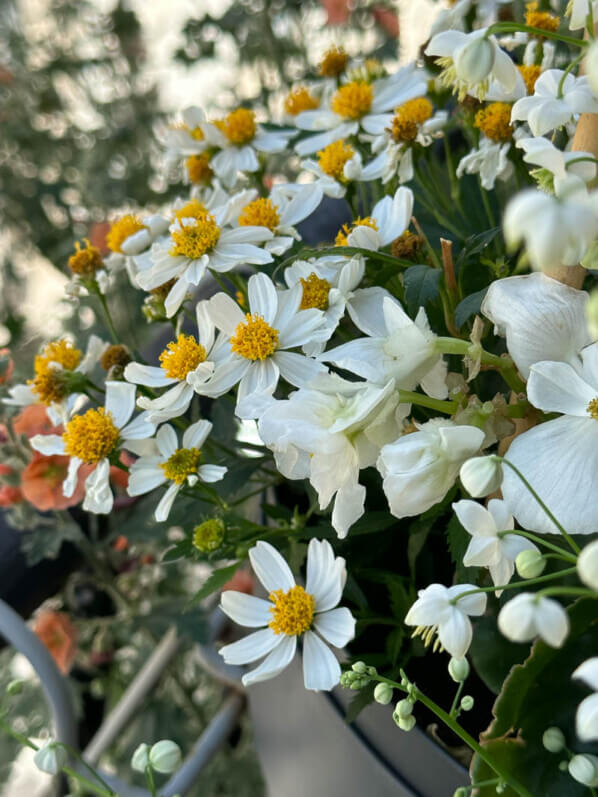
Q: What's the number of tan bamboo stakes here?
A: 1